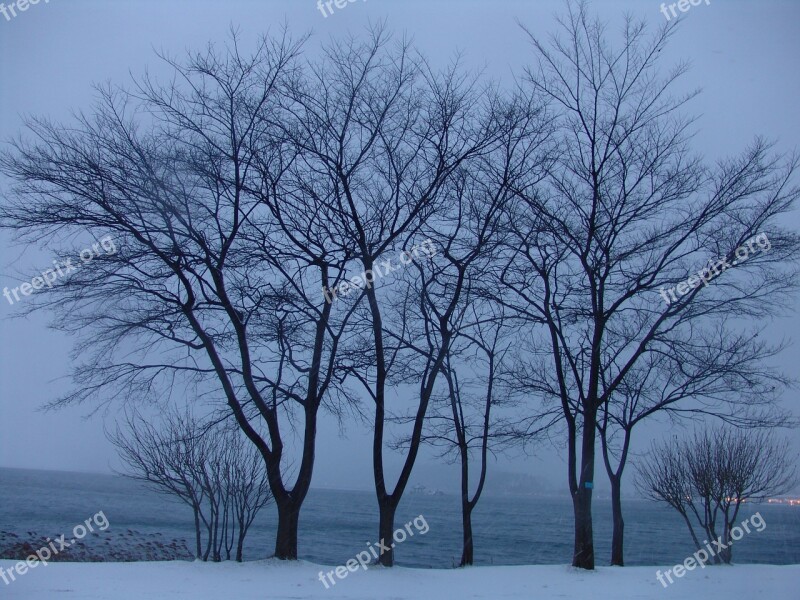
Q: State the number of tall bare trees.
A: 5